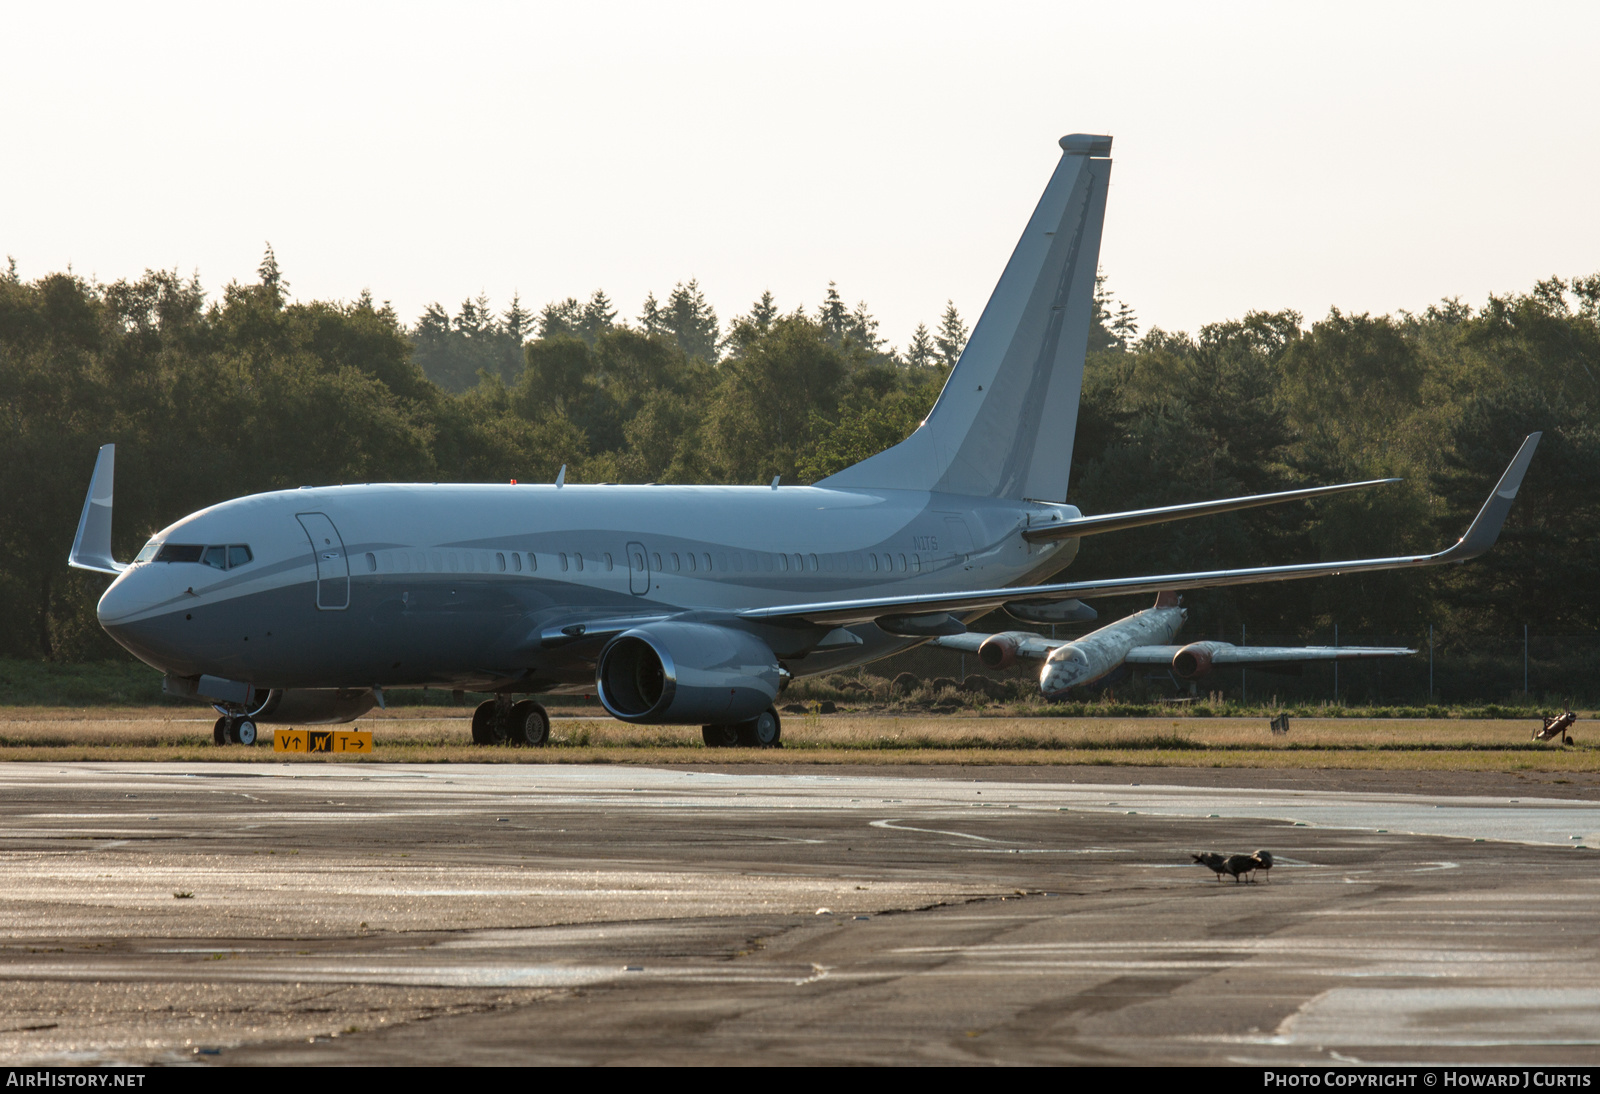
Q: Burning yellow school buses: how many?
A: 0